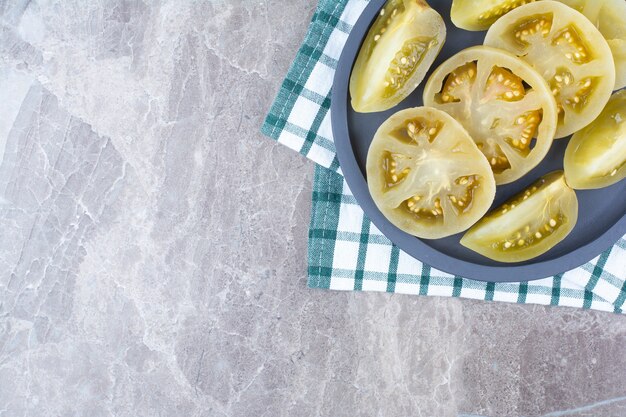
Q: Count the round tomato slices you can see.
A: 3